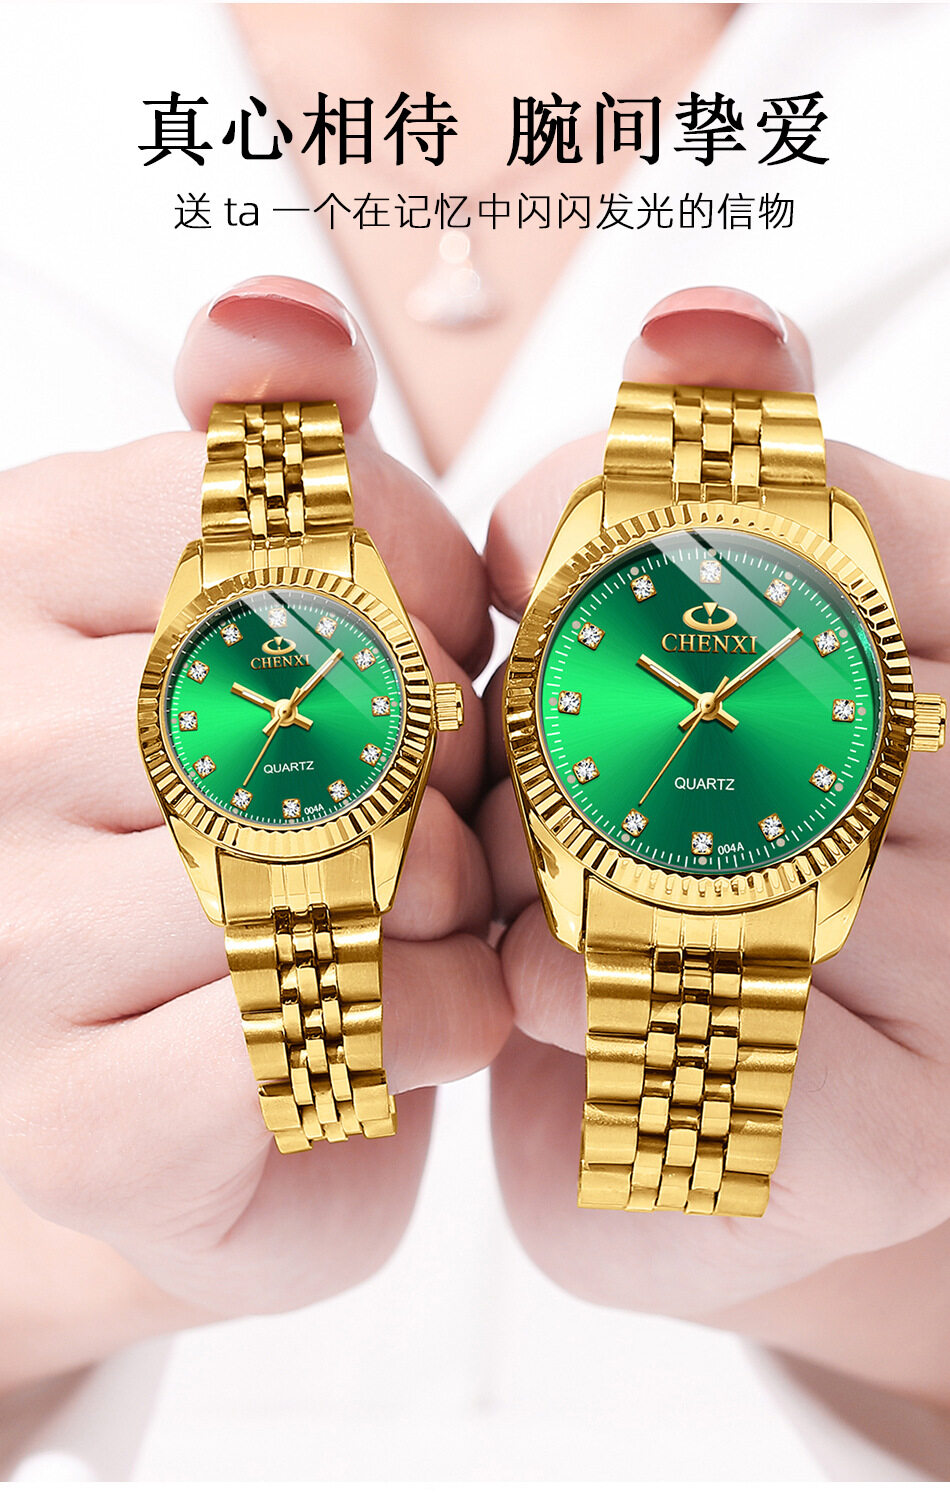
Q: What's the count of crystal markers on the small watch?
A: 12